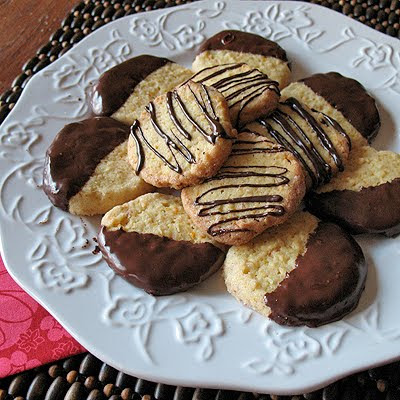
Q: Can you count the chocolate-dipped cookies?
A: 7